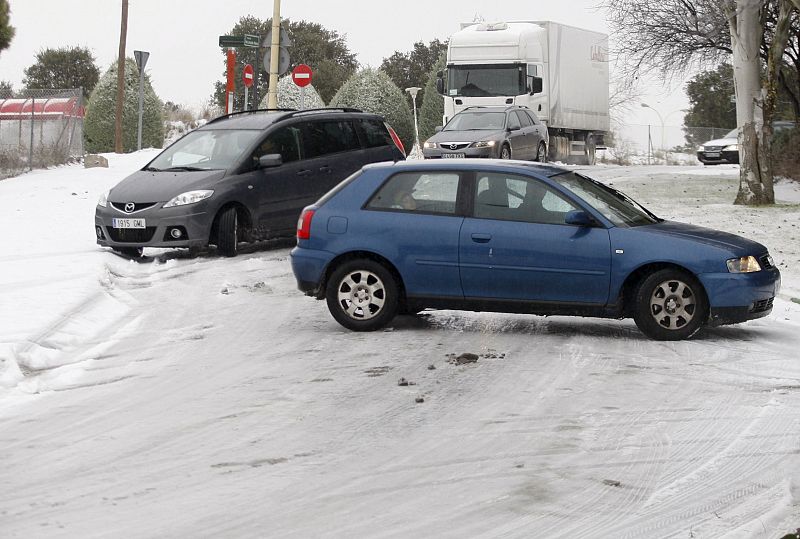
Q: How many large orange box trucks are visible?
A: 0